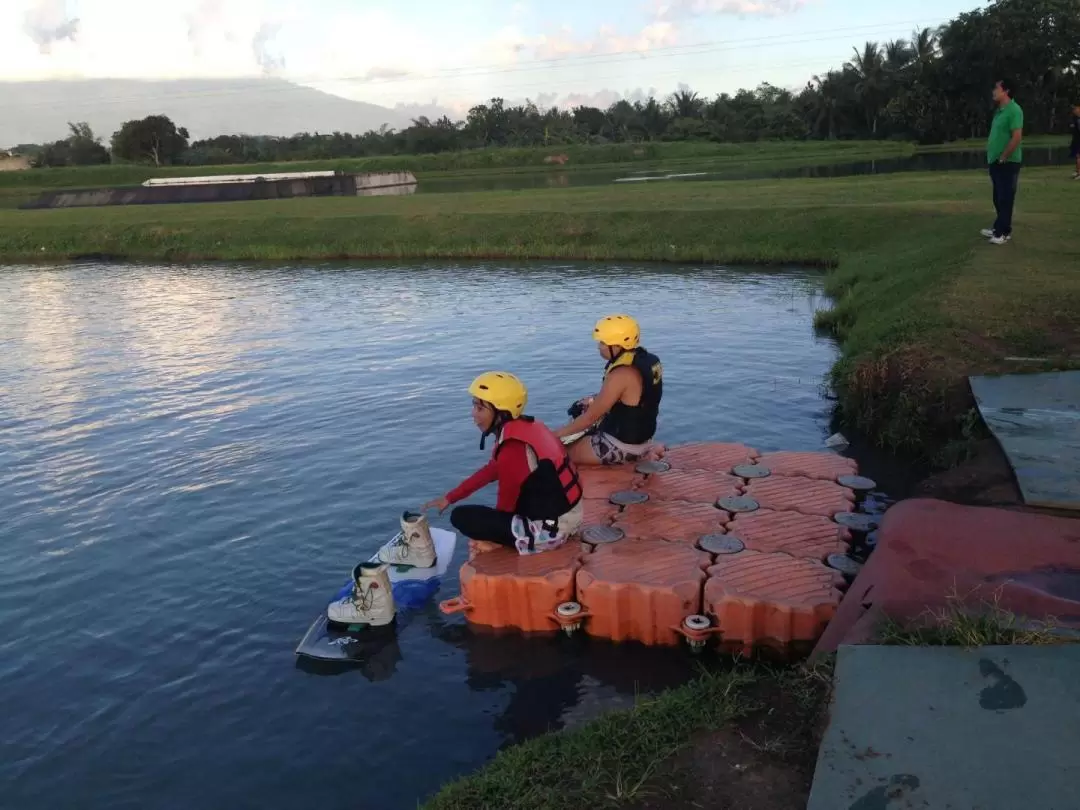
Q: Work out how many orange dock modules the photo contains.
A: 12